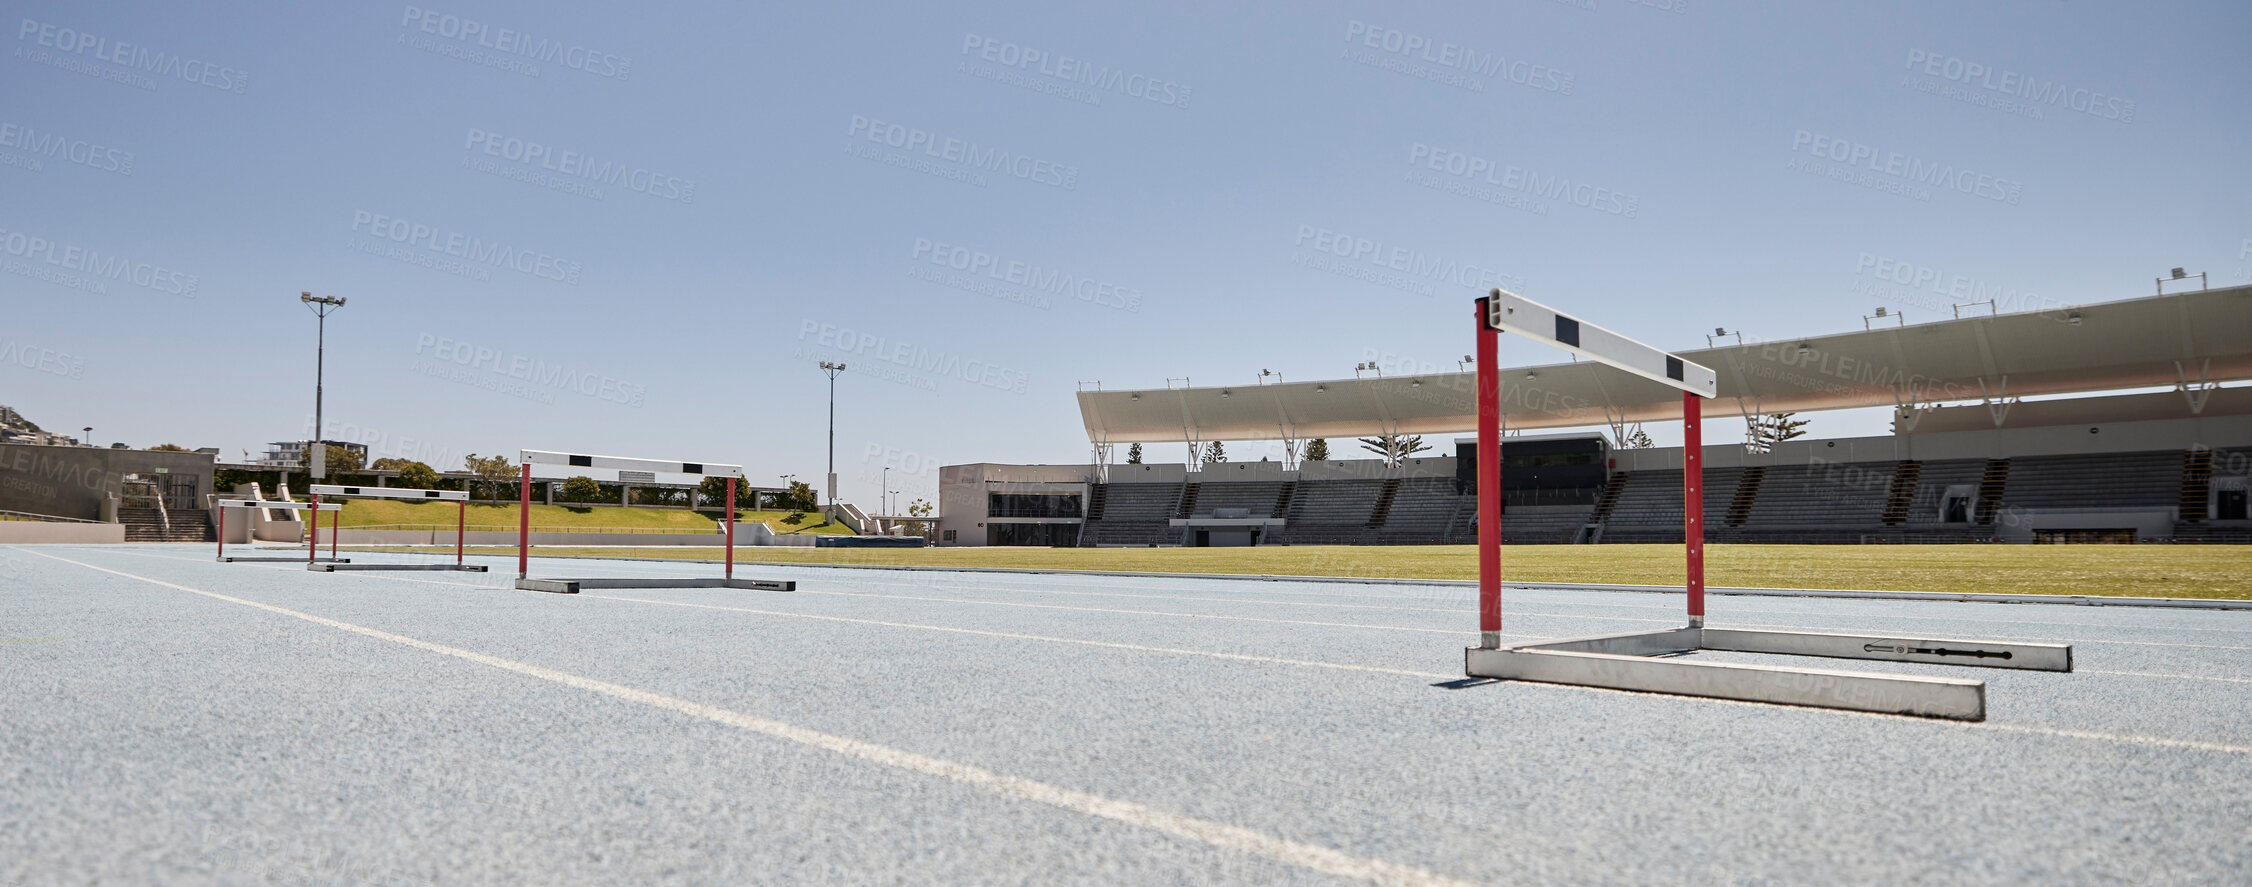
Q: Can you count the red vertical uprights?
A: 8